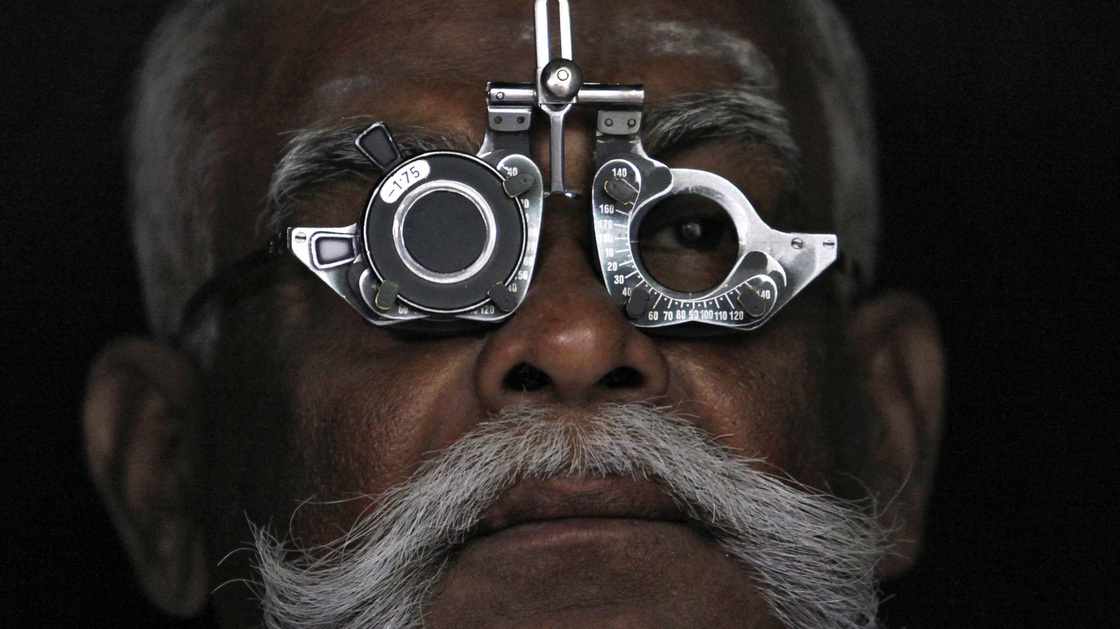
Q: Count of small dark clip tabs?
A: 6